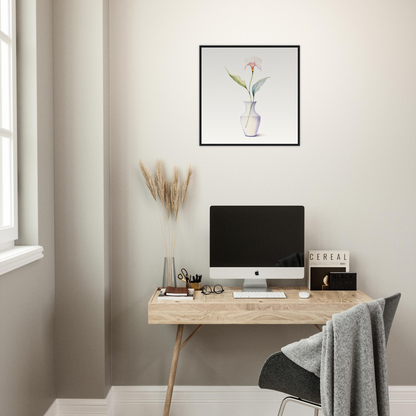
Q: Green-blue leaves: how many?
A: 1